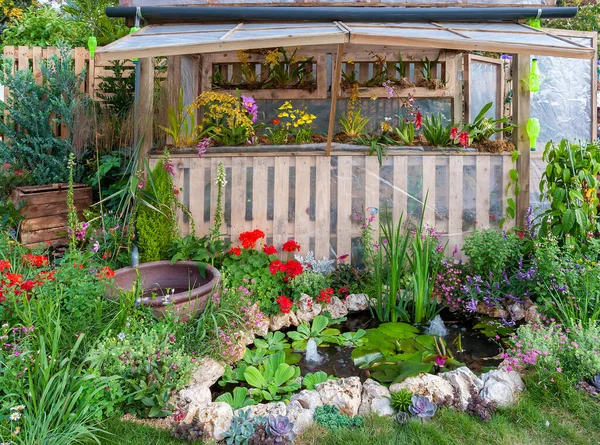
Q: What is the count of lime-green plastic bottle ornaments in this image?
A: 5